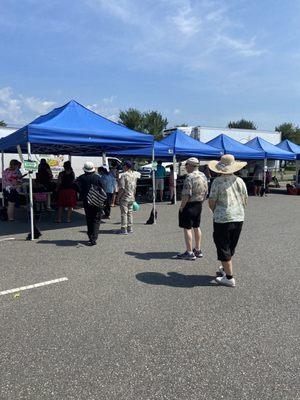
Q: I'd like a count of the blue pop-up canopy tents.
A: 5